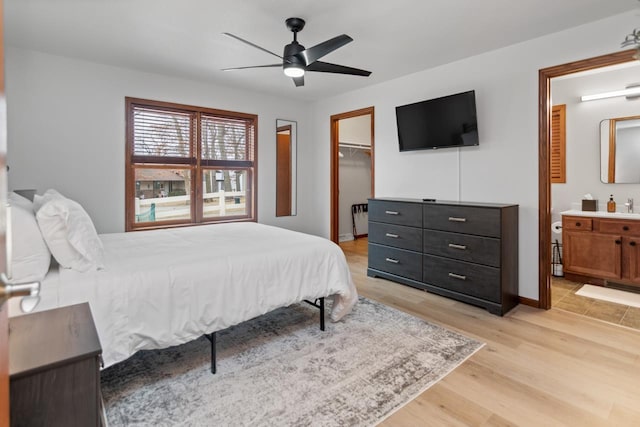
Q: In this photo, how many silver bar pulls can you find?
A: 6